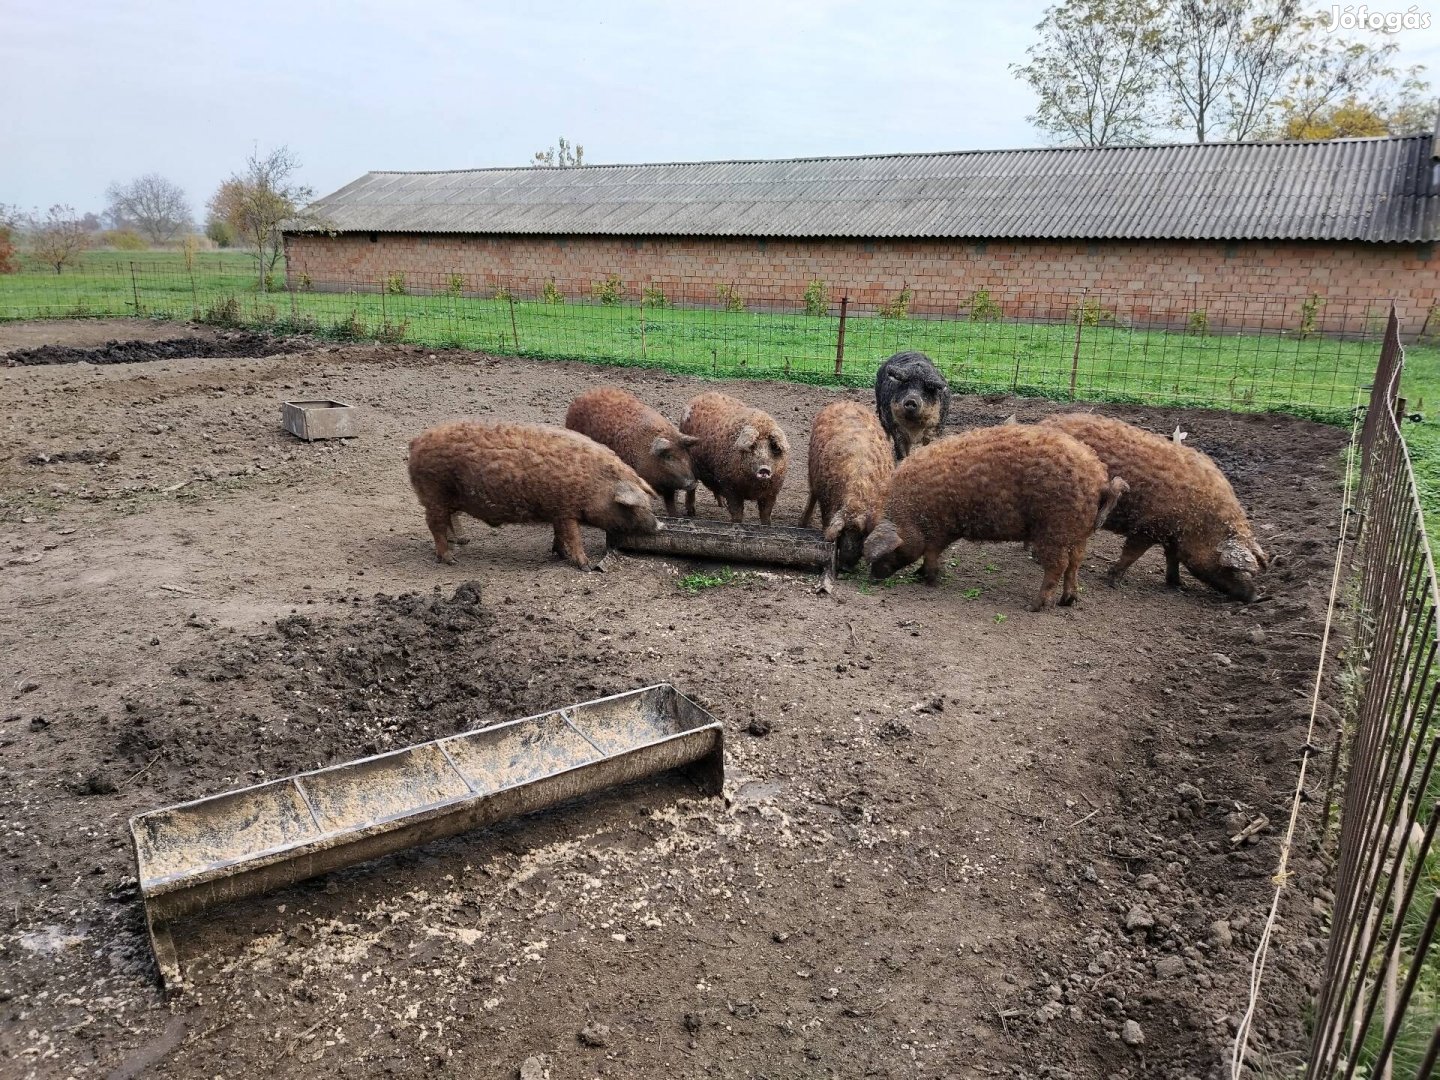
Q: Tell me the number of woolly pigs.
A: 7